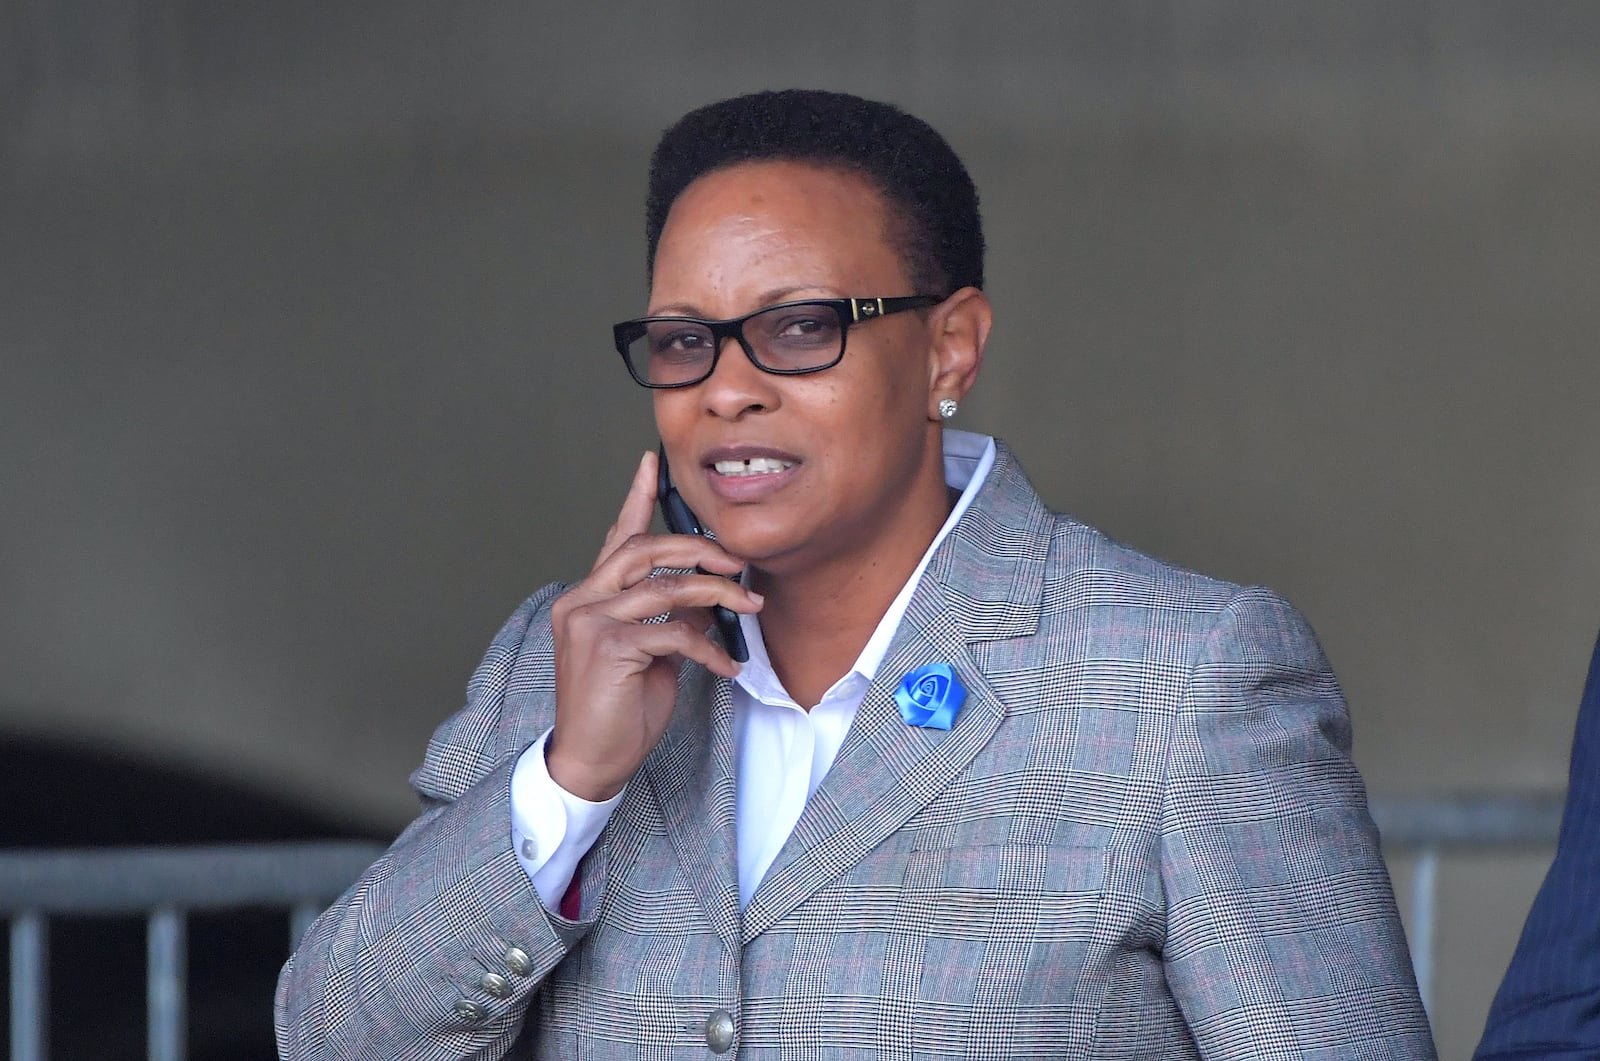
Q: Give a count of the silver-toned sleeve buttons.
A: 3